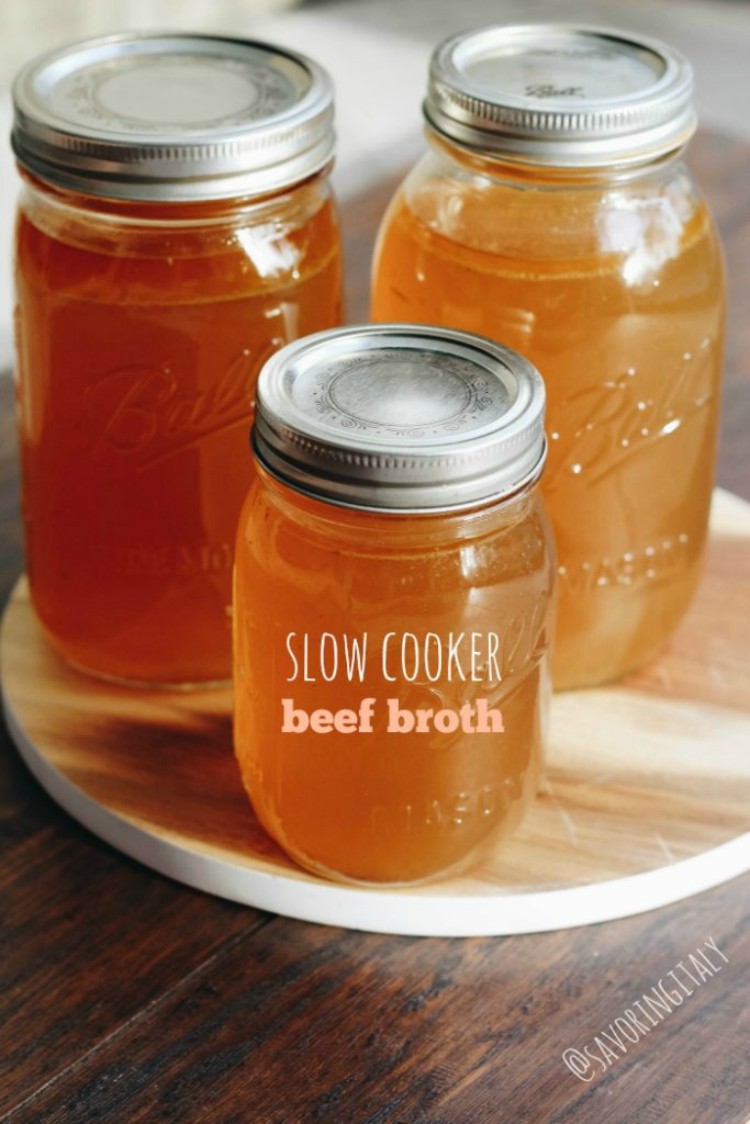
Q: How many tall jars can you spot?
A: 2